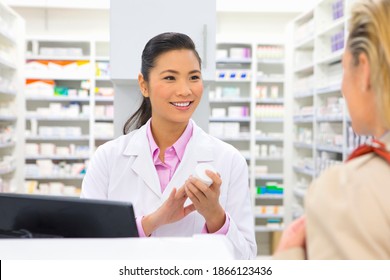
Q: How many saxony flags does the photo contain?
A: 0